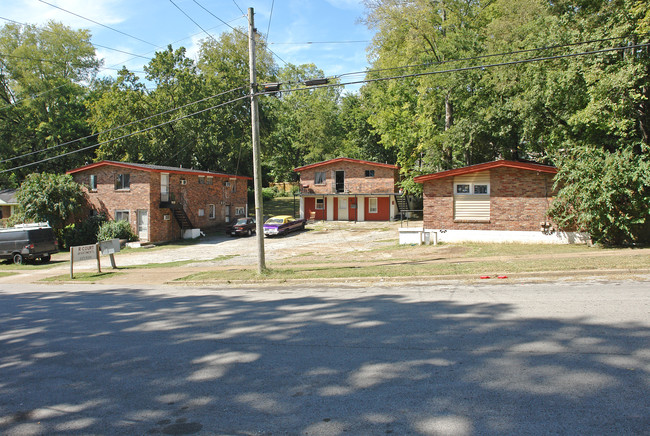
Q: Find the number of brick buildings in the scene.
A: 3